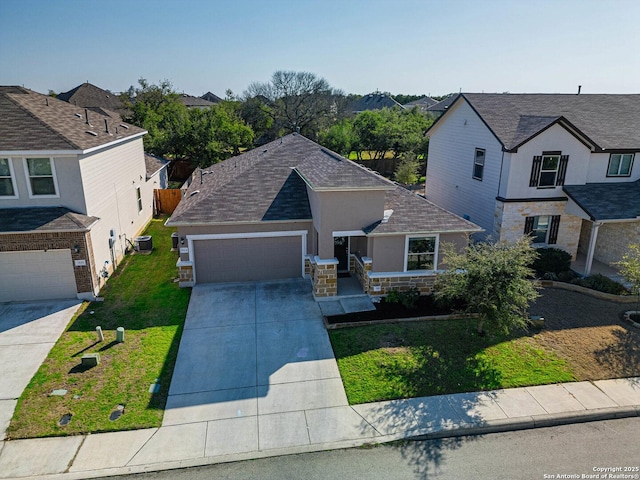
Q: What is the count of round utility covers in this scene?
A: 2